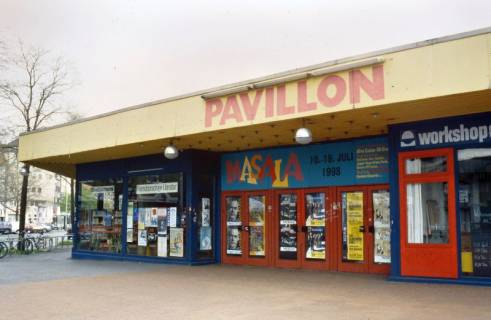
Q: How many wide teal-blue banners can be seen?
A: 1